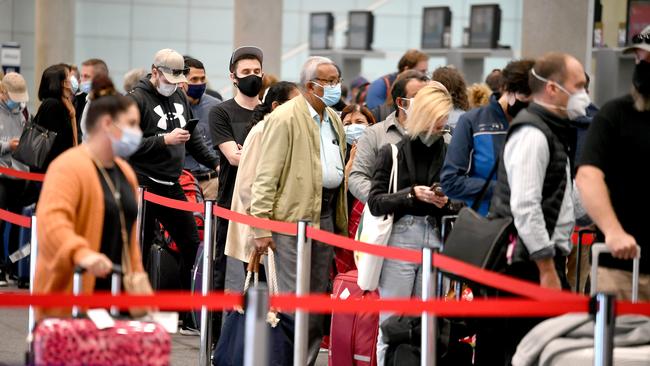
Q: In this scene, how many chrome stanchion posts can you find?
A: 7